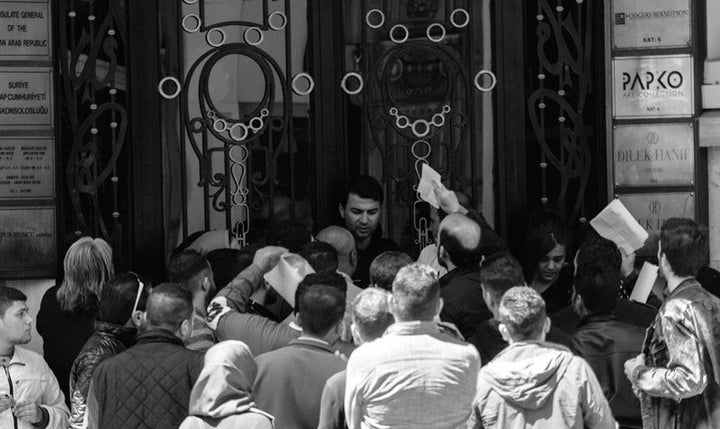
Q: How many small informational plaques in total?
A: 8